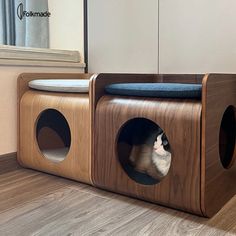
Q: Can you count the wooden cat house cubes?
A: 2